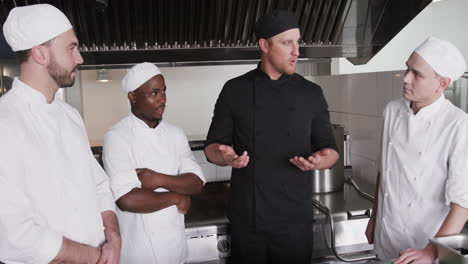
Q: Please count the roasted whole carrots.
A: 0